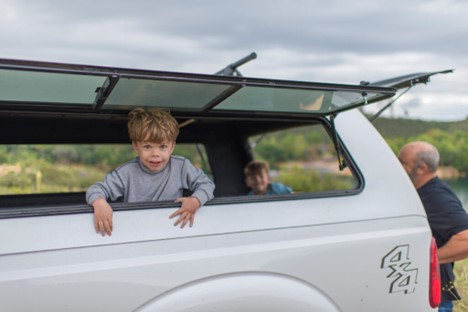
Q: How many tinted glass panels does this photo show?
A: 3